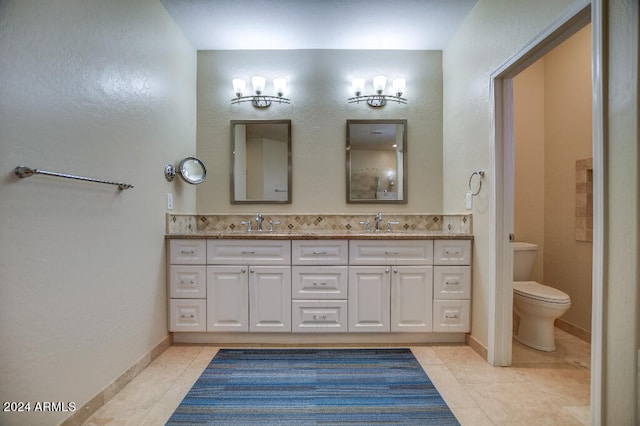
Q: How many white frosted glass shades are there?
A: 6